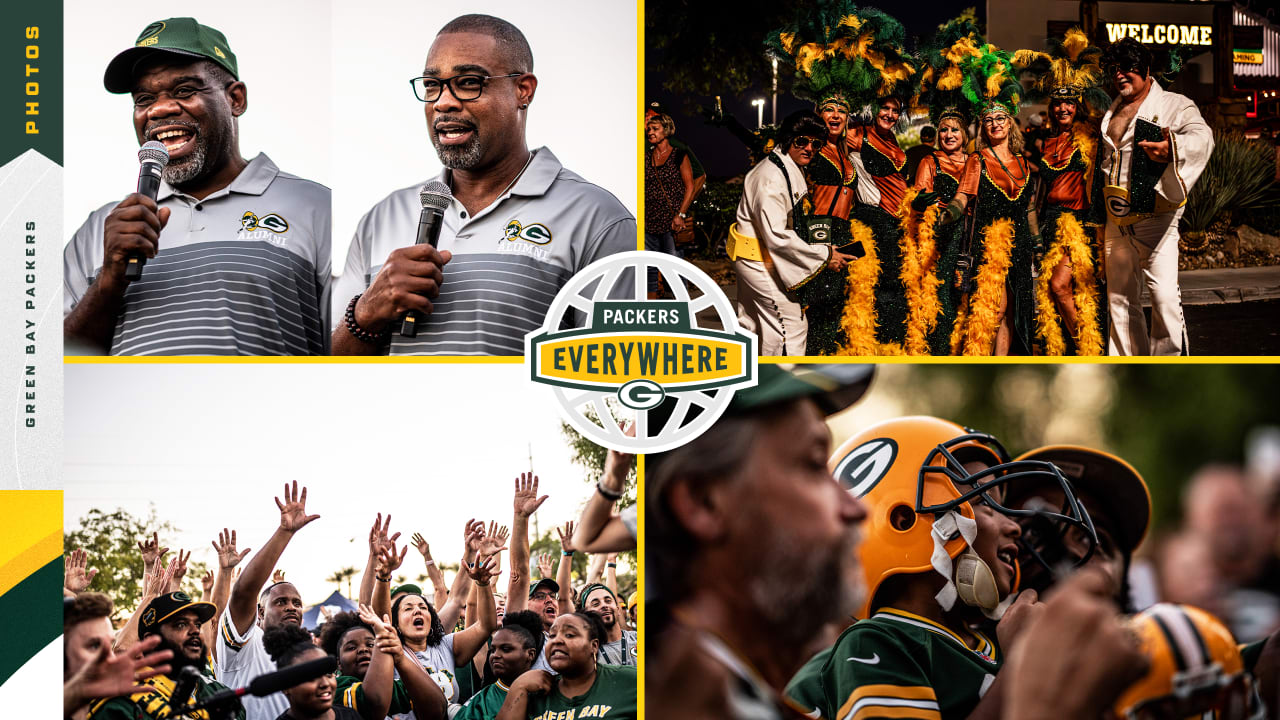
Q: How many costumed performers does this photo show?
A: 7